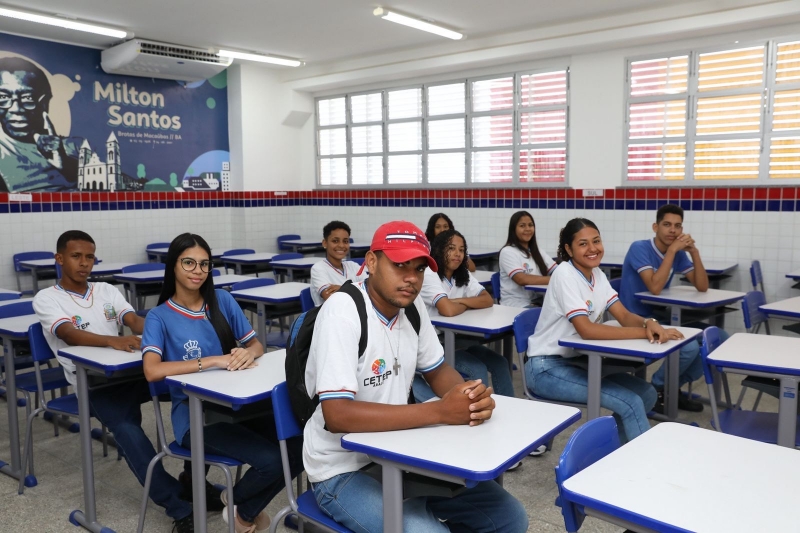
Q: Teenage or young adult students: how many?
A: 9